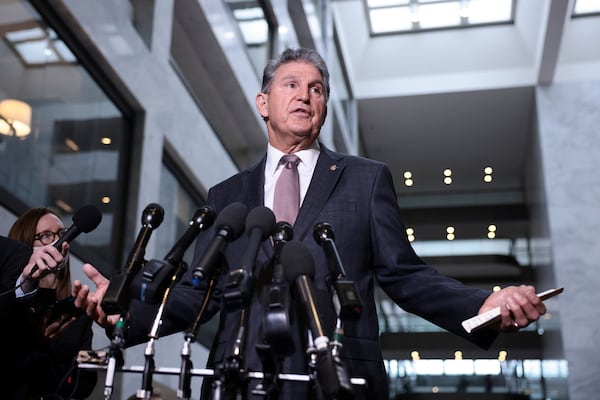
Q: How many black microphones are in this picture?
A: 8